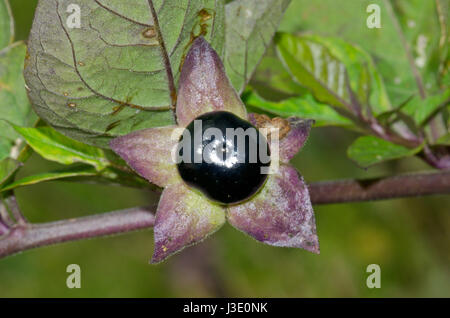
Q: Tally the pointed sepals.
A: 5